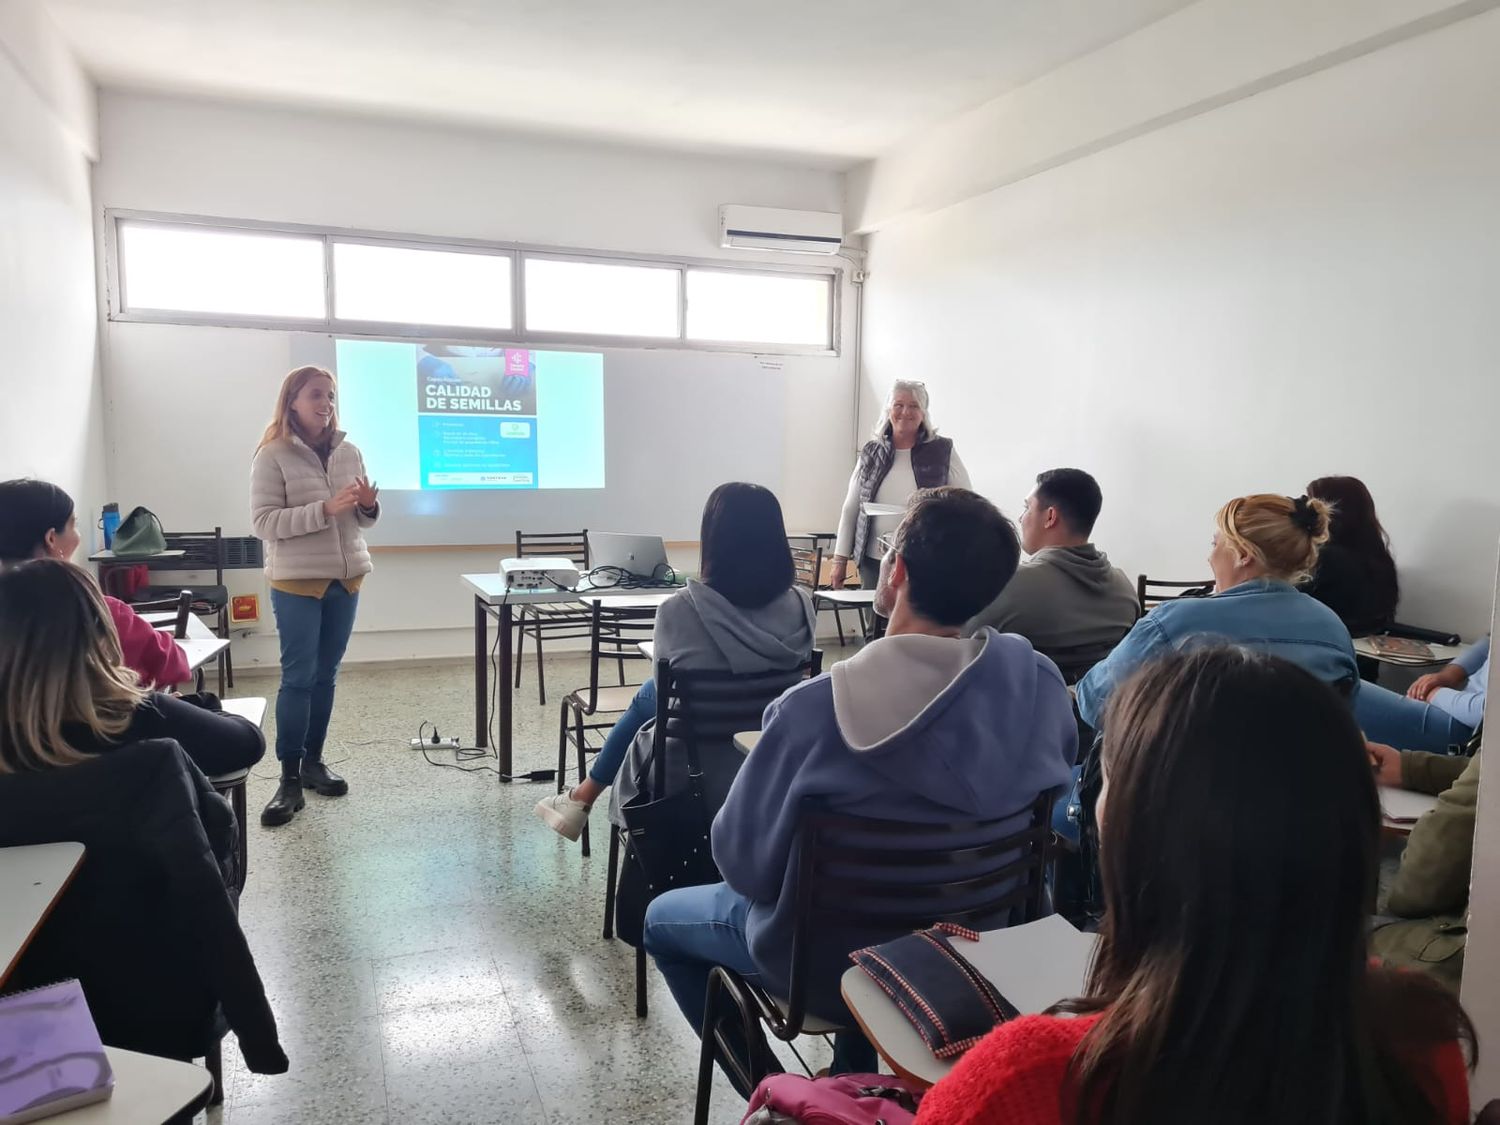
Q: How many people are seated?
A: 10